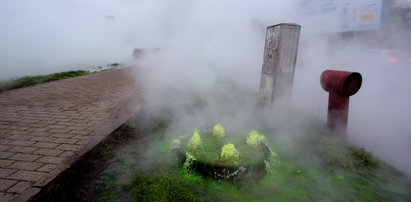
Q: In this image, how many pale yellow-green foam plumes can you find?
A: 4